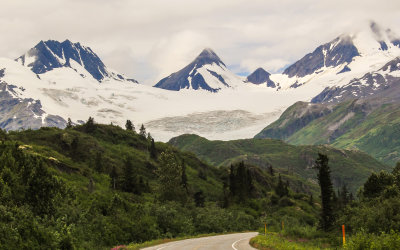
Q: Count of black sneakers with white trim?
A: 0